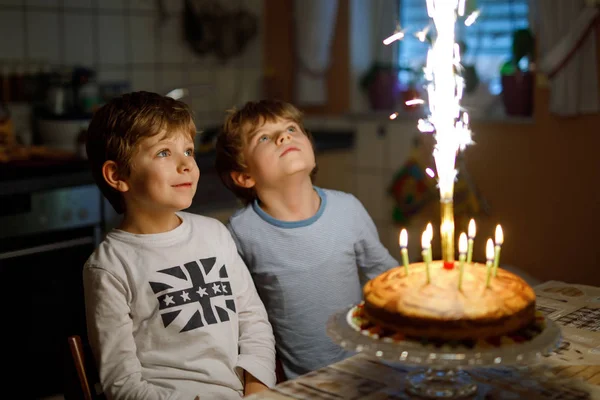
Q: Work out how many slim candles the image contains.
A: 7